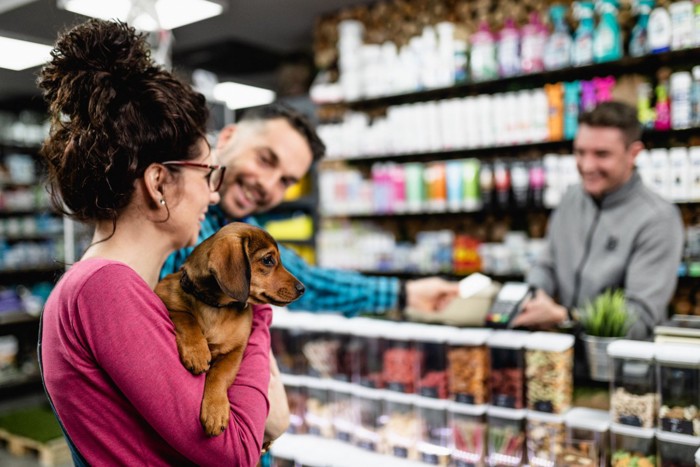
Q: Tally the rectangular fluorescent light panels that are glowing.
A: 3